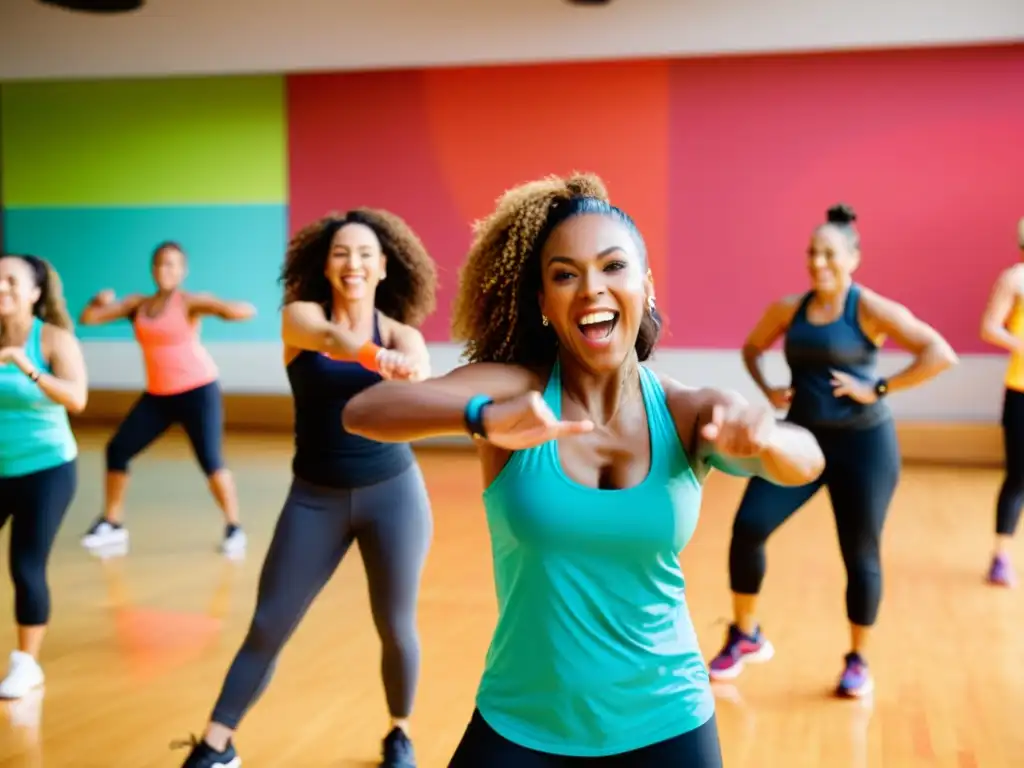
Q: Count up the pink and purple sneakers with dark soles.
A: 0